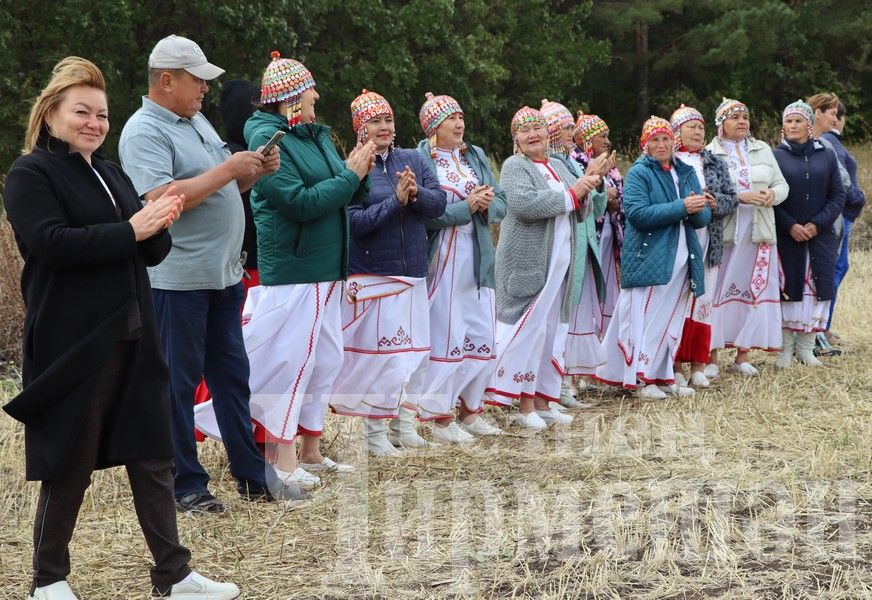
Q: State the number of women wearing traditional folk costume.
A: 10